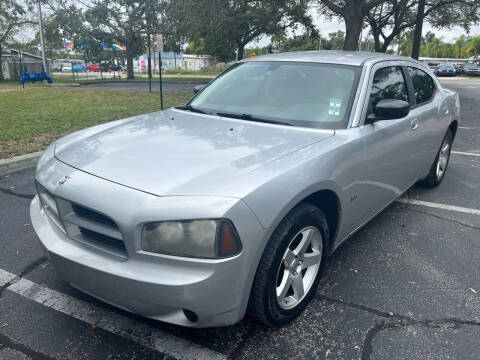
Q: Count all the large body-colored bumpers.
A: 1